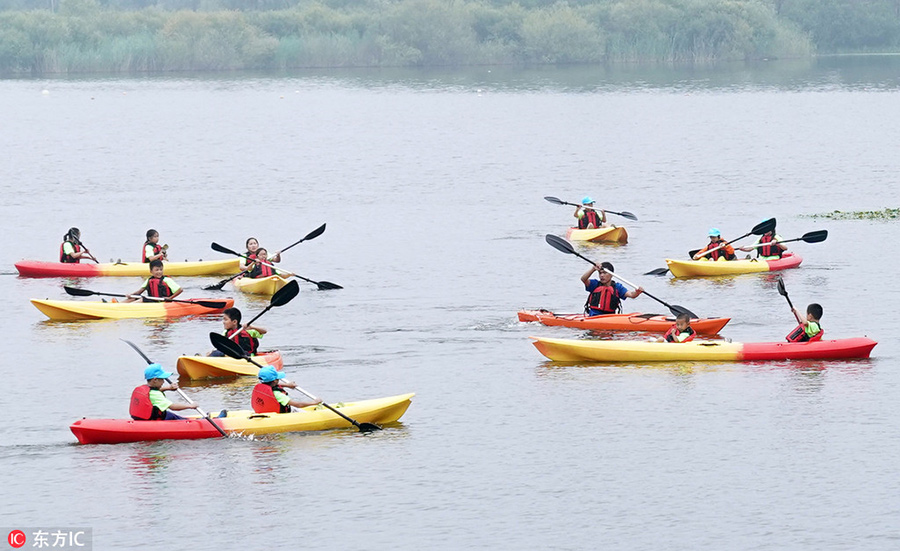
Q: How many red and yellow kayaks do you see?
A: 4